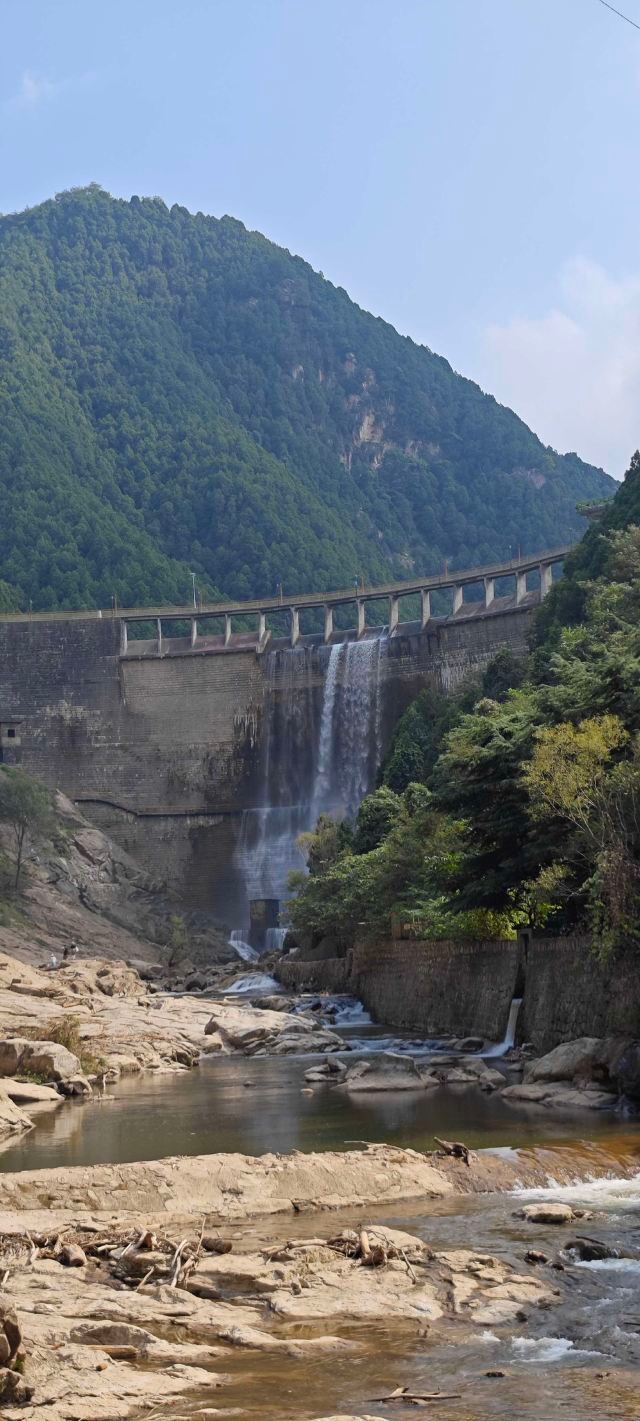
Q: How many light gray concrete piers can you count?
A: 14